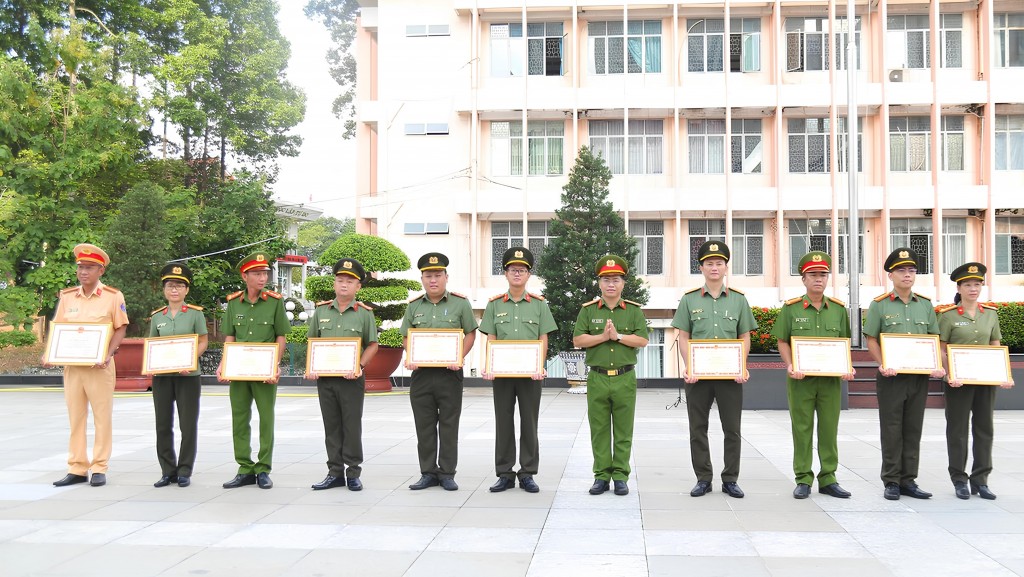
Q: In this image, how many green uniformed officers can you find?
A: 10